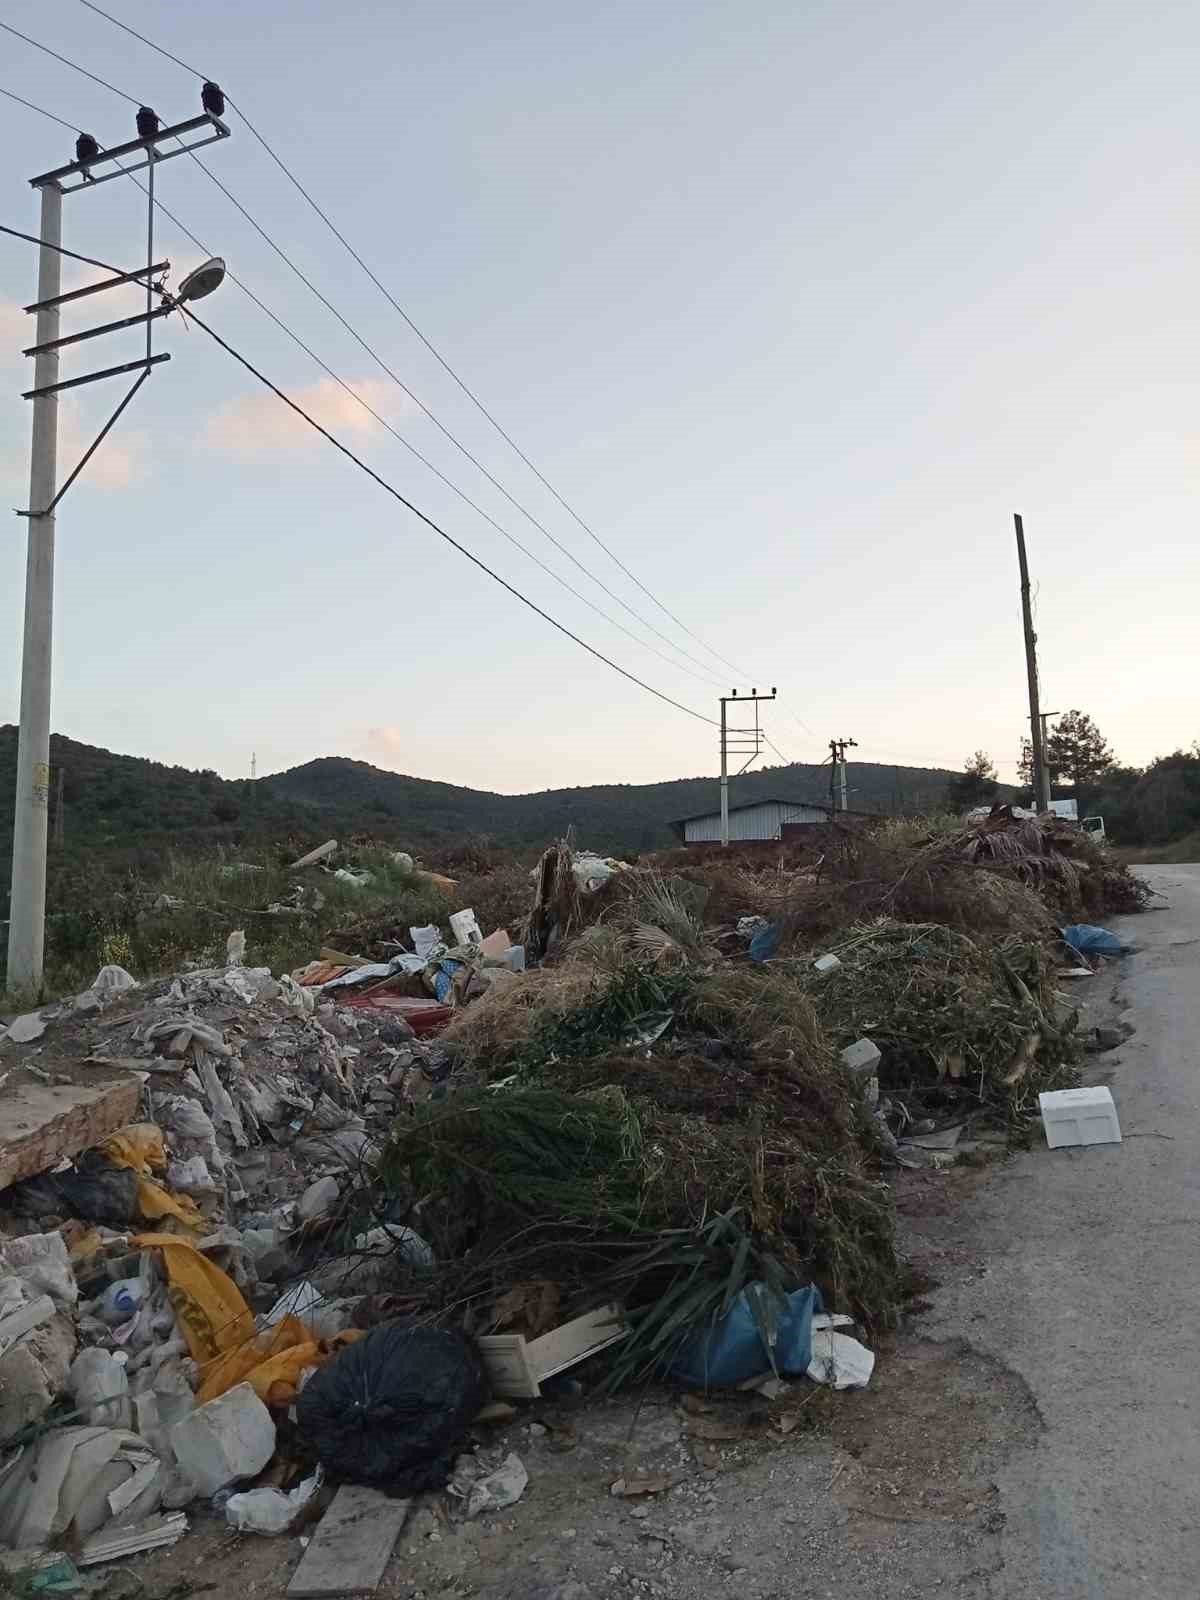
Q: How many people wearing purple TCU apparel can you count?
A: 0